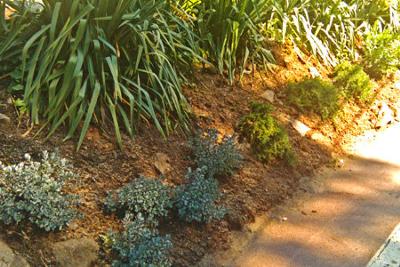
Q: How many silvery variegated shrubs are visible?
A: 5